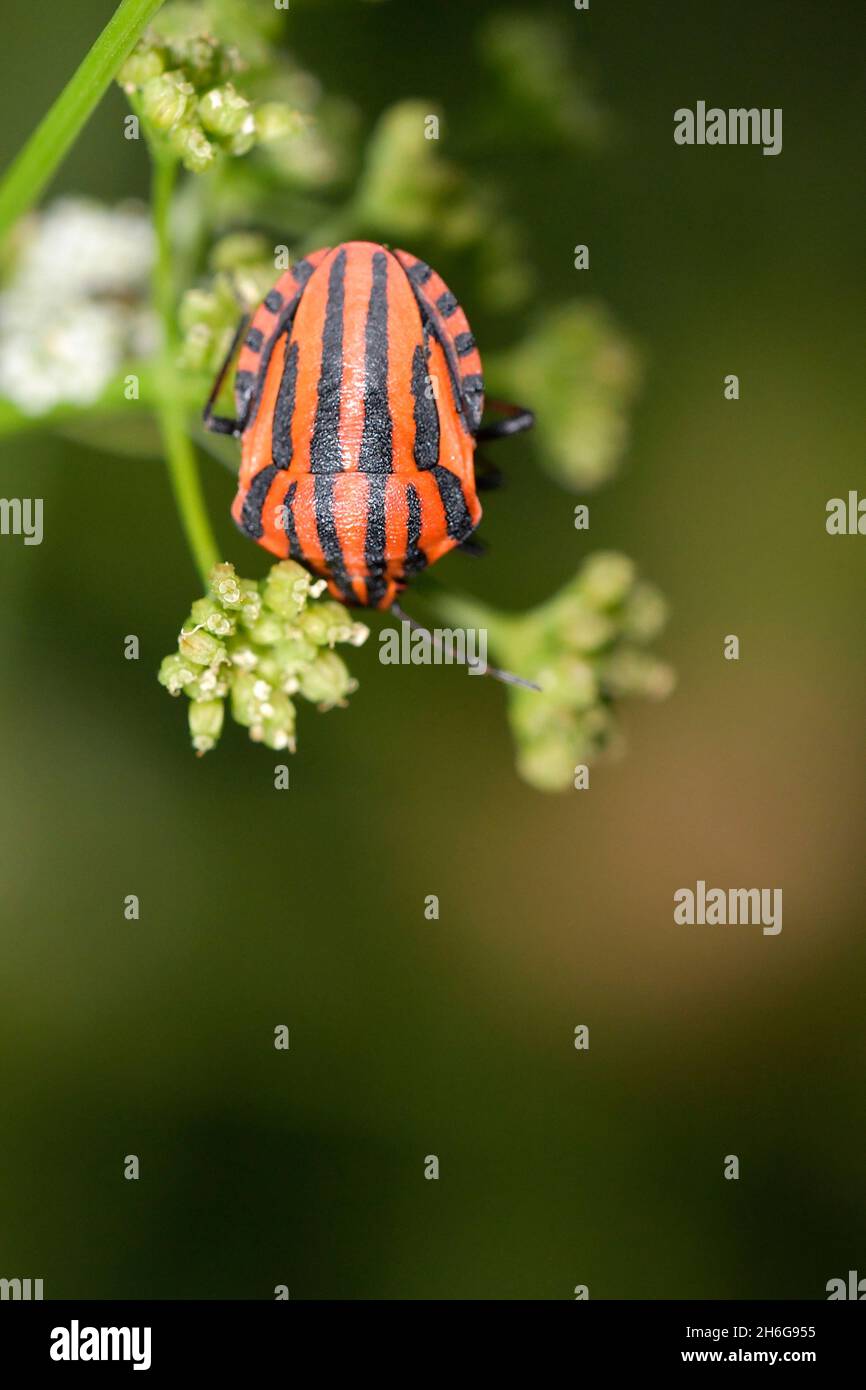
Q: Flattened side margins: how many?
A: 2